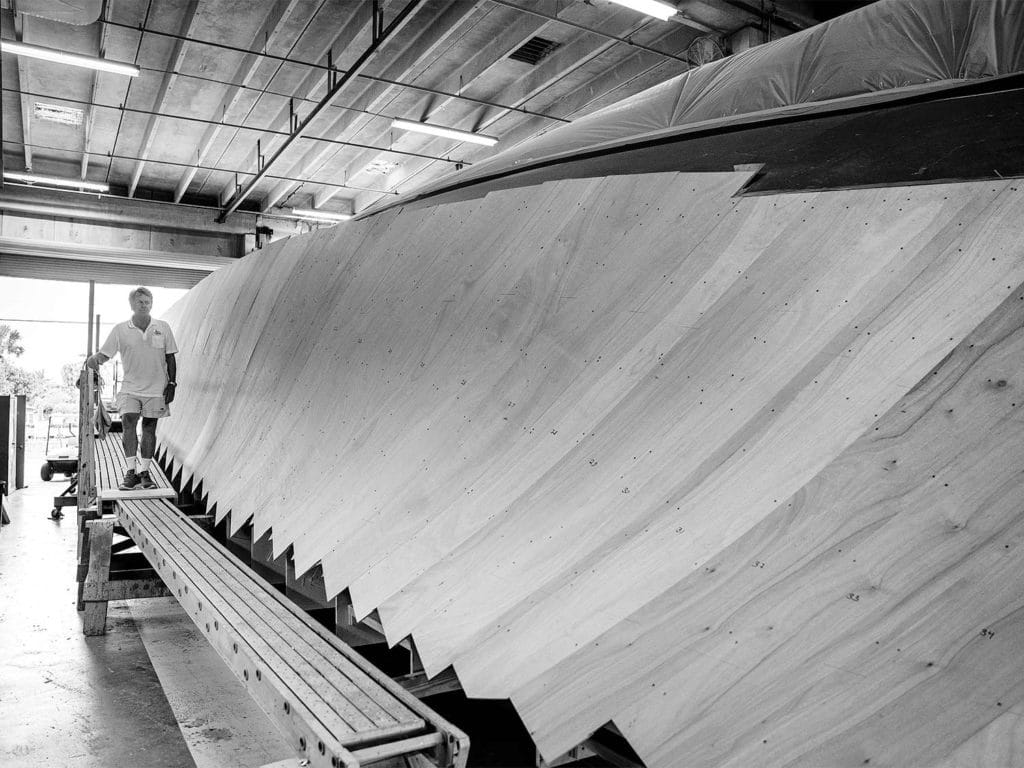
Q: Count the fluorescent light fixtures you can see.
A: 5